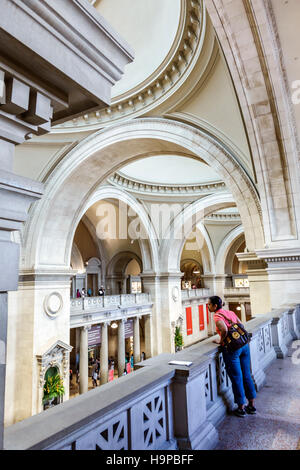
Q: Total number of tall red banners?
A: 3